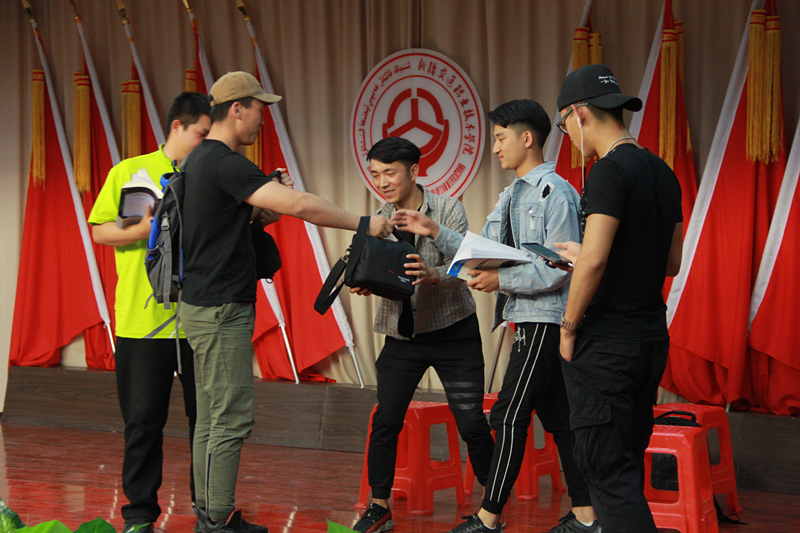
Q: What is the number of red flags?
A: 9